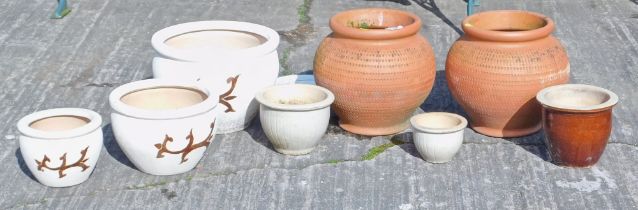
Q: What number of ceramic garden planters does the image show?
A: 8